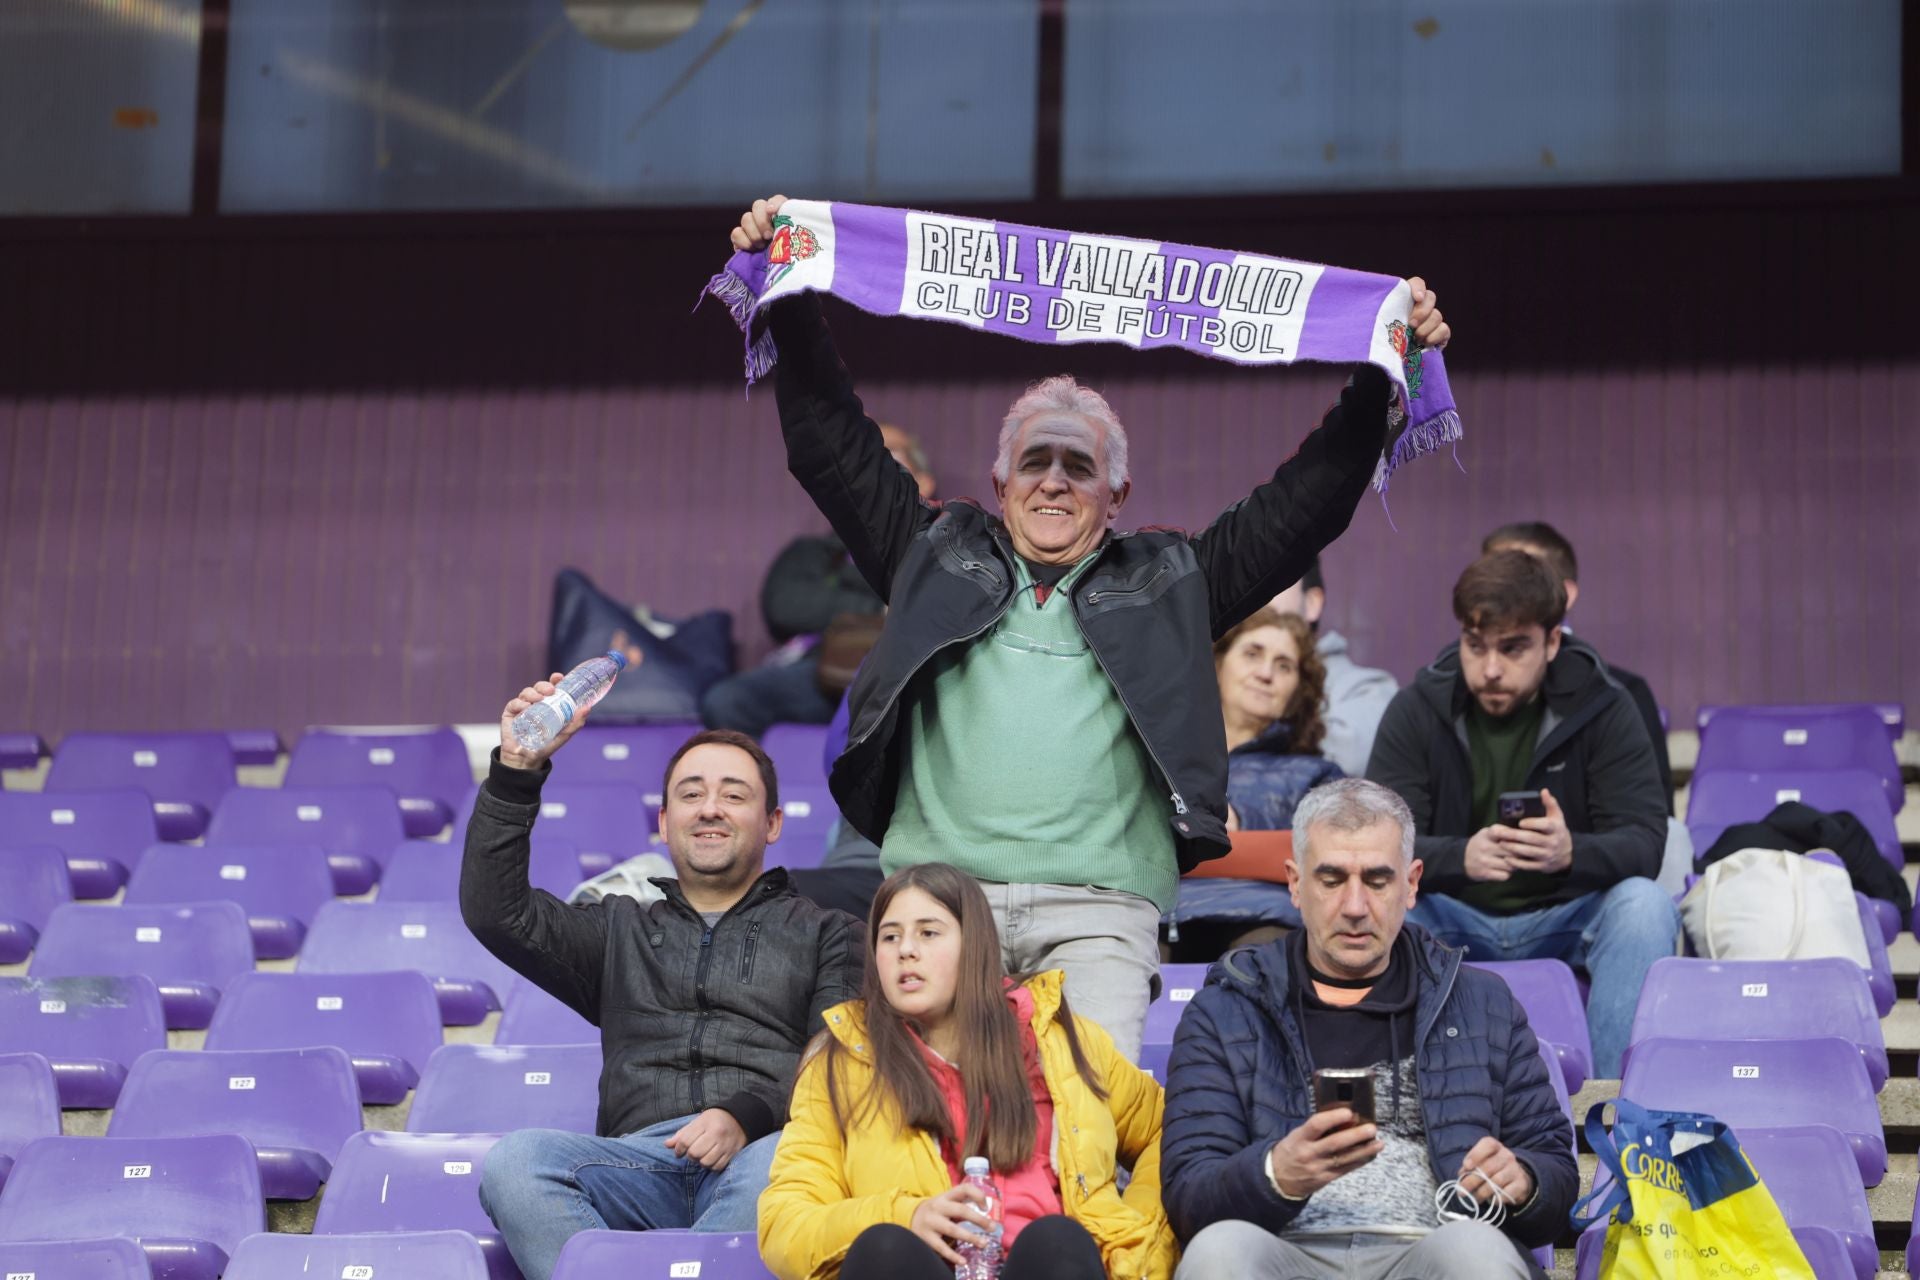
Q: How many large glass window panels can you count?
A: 3